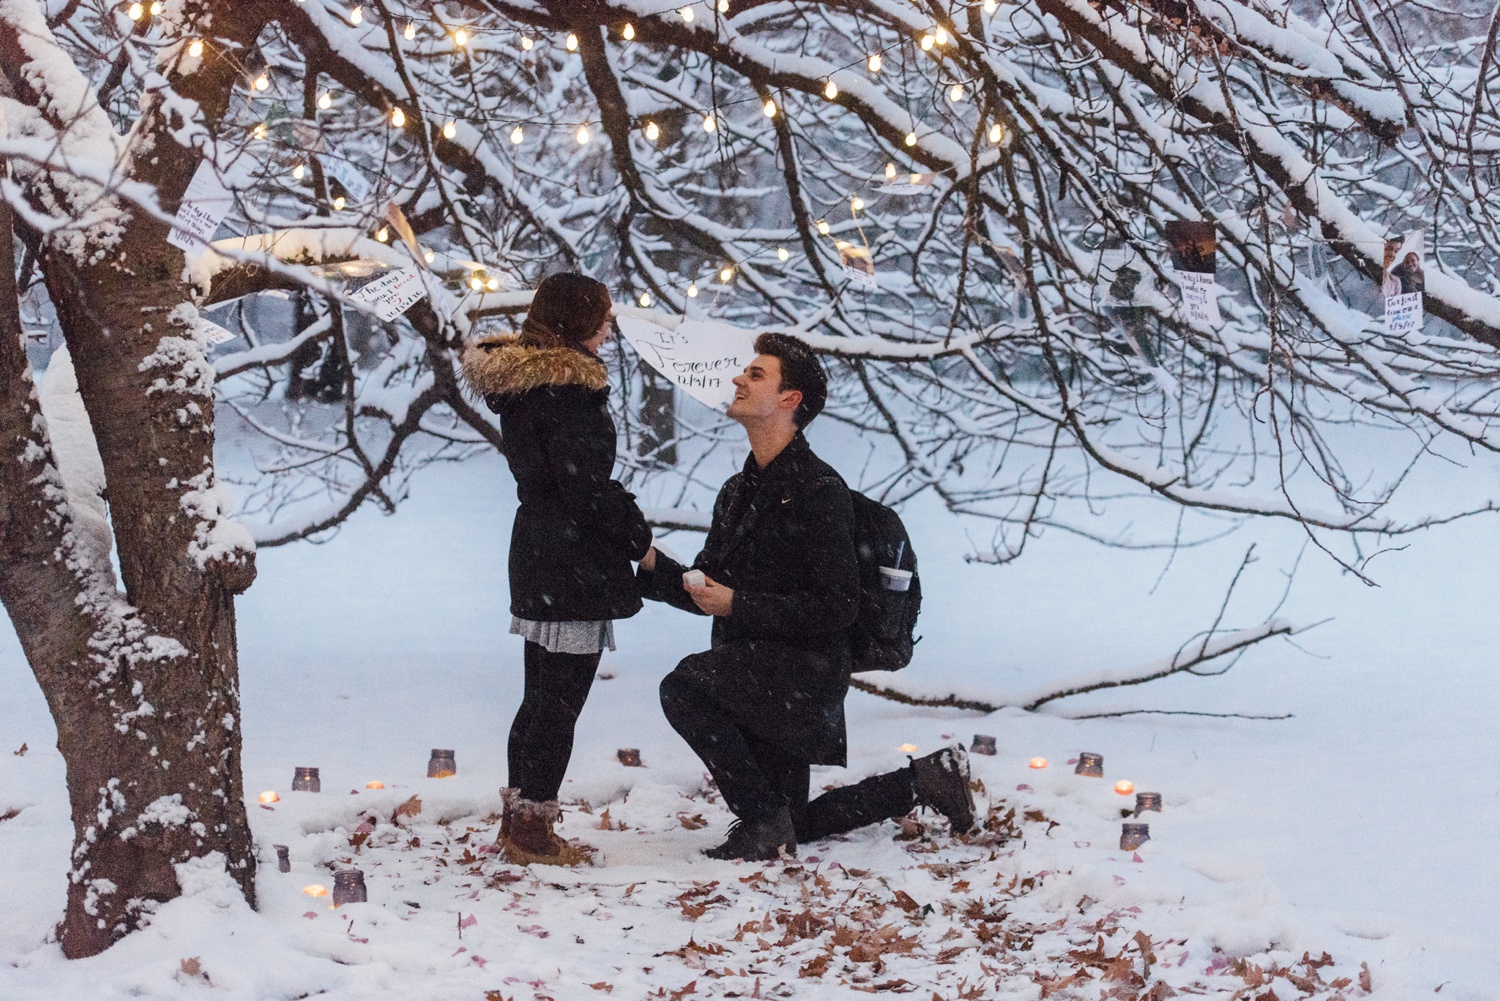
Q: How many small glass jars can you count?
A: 9